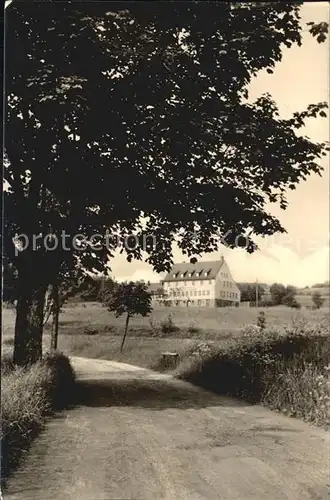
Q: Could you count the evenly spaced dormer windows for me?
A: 5